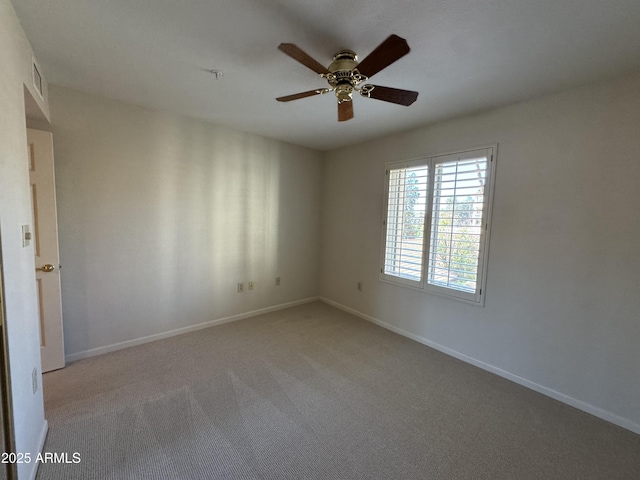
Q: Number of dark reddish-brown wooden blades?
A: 5